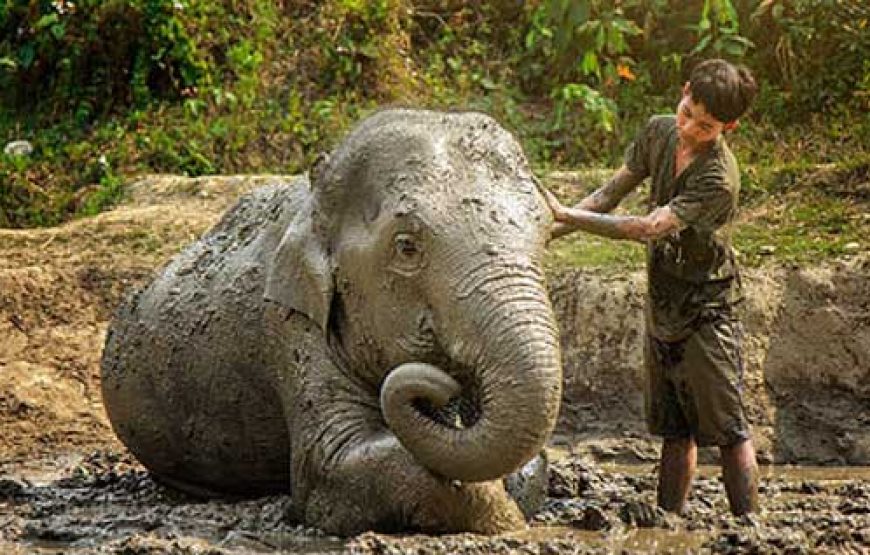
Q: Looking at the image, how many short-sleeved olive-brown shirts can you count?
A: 1